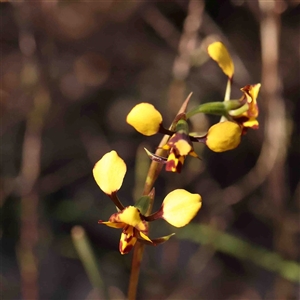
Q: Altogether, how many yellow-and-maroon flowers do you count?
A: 3